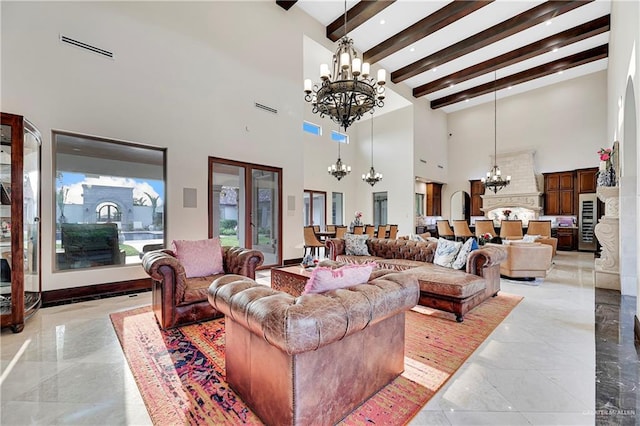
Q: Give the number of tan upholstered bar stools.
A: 5